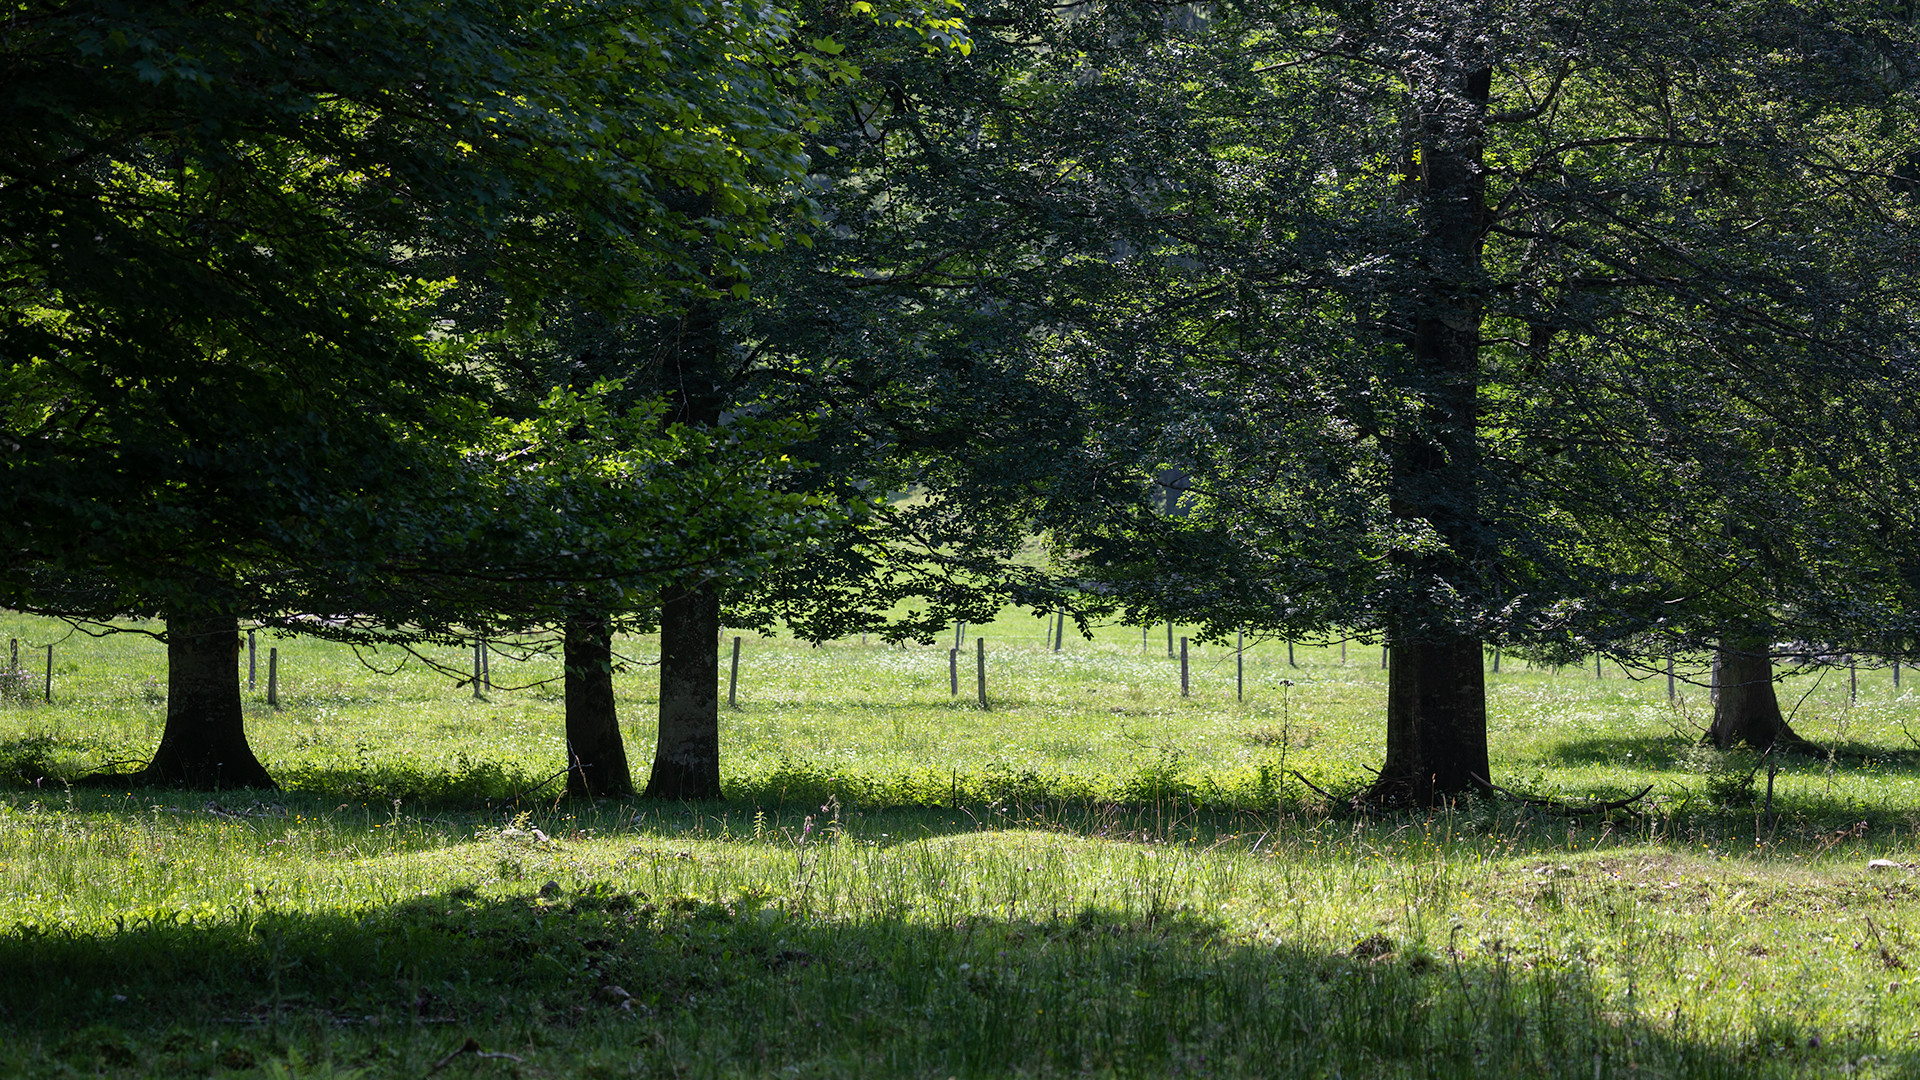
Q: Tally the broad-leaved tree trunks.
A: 5